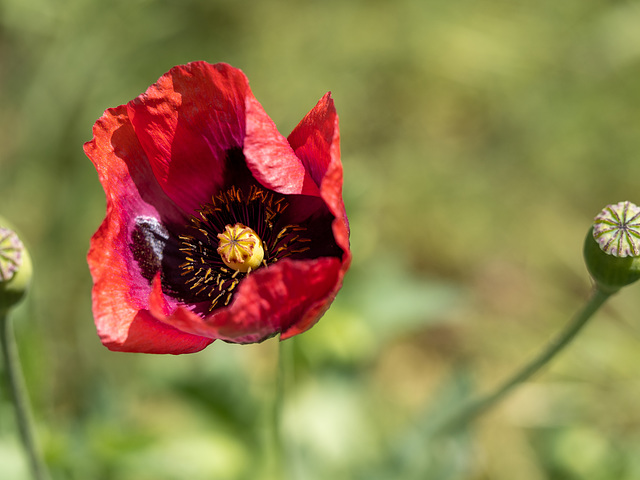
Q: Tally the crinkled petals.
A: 4